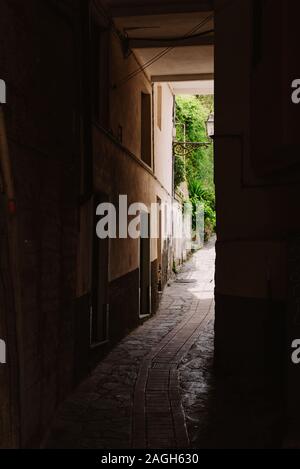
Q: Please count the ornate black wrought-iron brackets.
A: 1